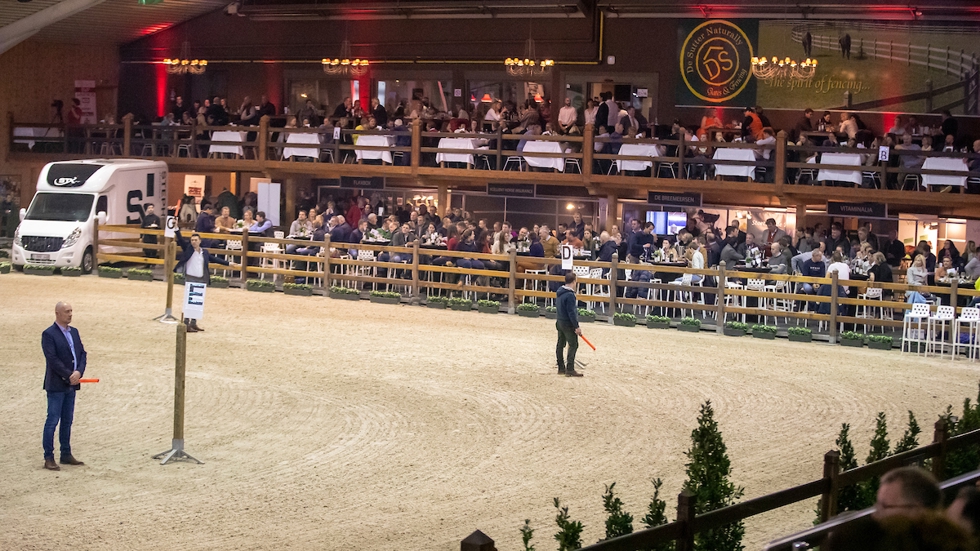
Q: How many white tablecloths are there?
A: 10